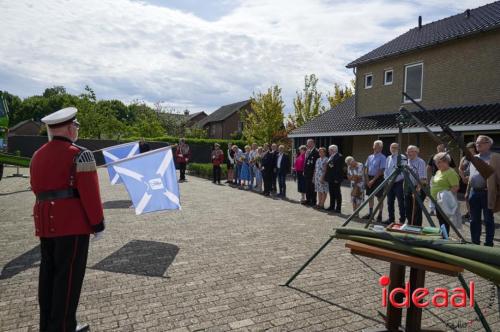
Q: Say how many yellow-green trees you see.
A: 3